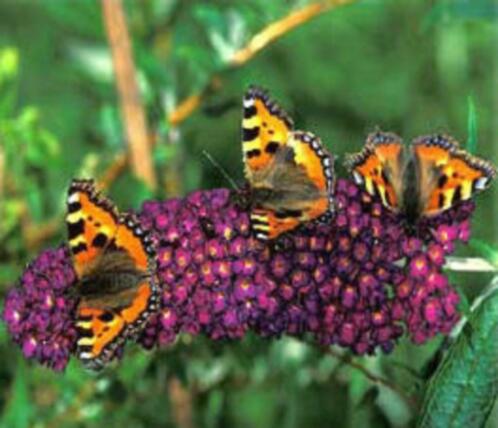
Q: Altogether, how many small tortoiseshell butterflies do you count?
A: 3